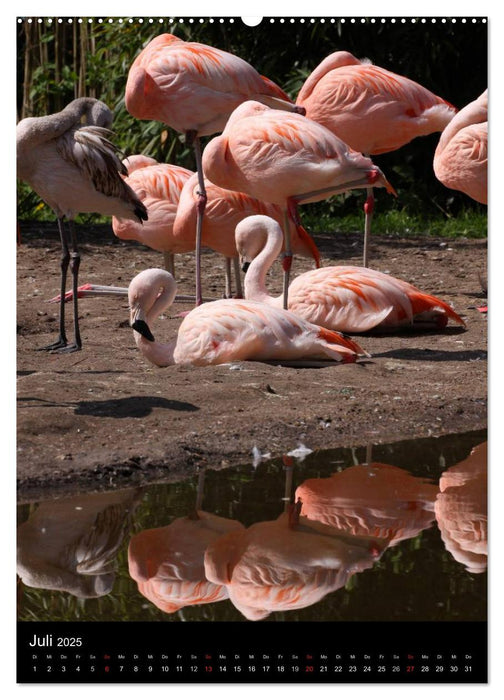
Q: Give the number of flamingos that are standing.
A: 7